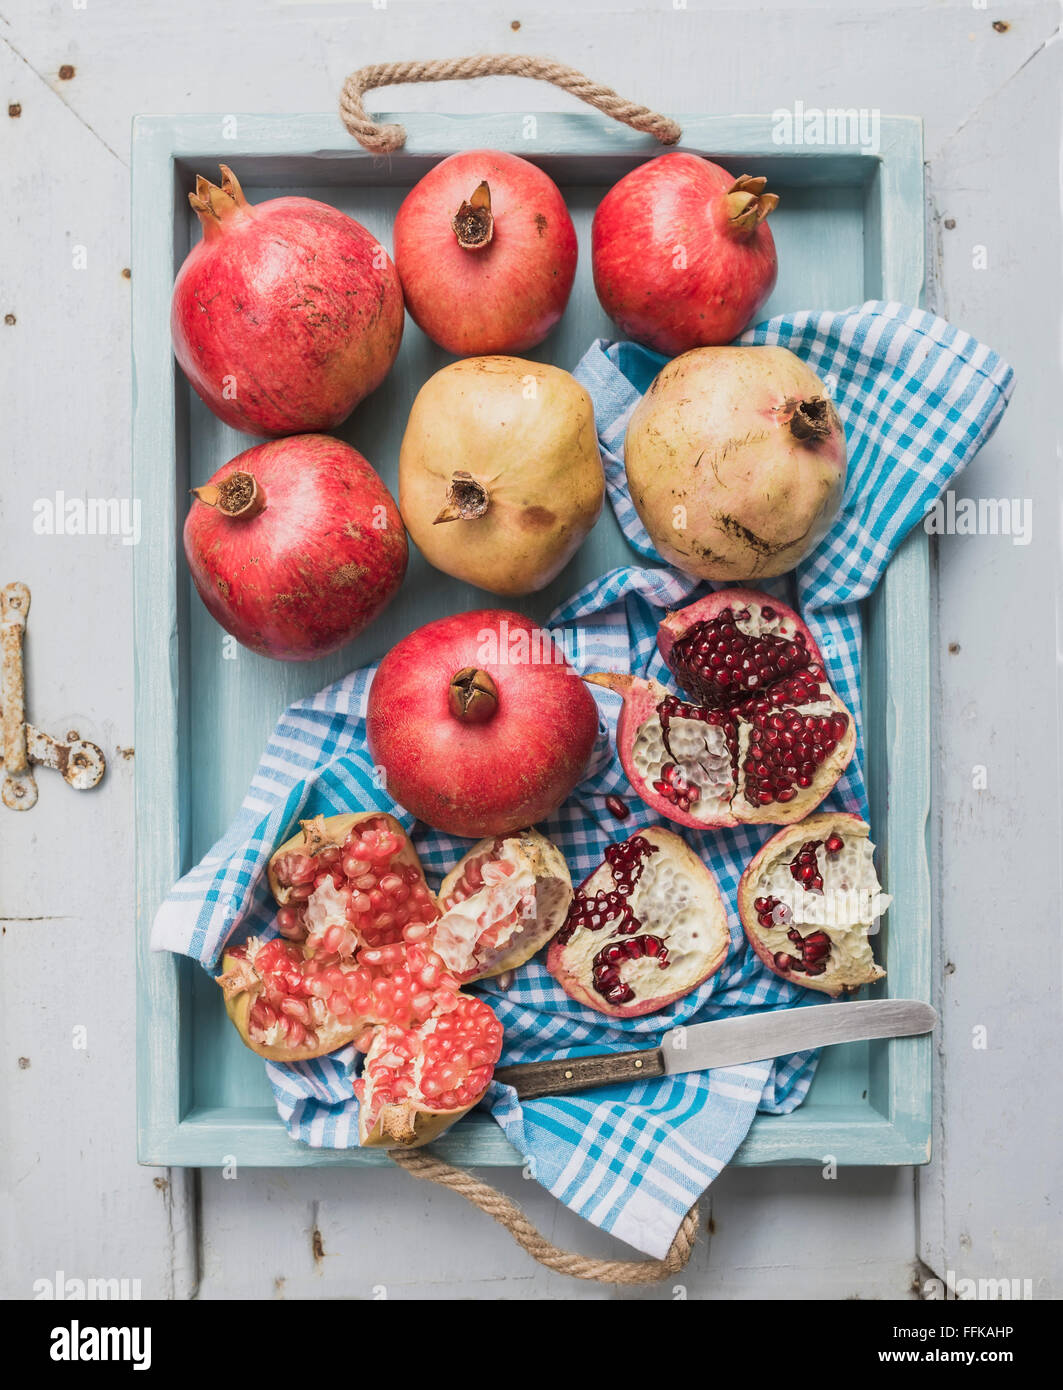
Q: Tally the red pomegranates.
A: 5